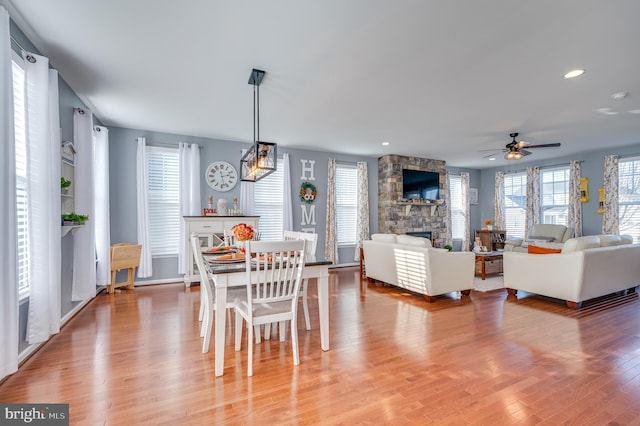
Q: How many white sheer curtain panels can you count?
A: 8